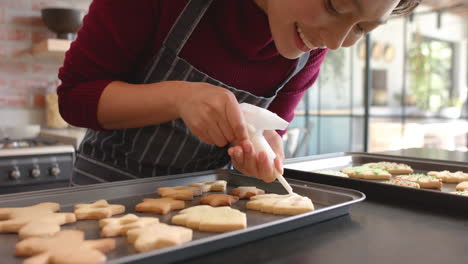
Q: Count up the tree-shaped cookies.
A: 2